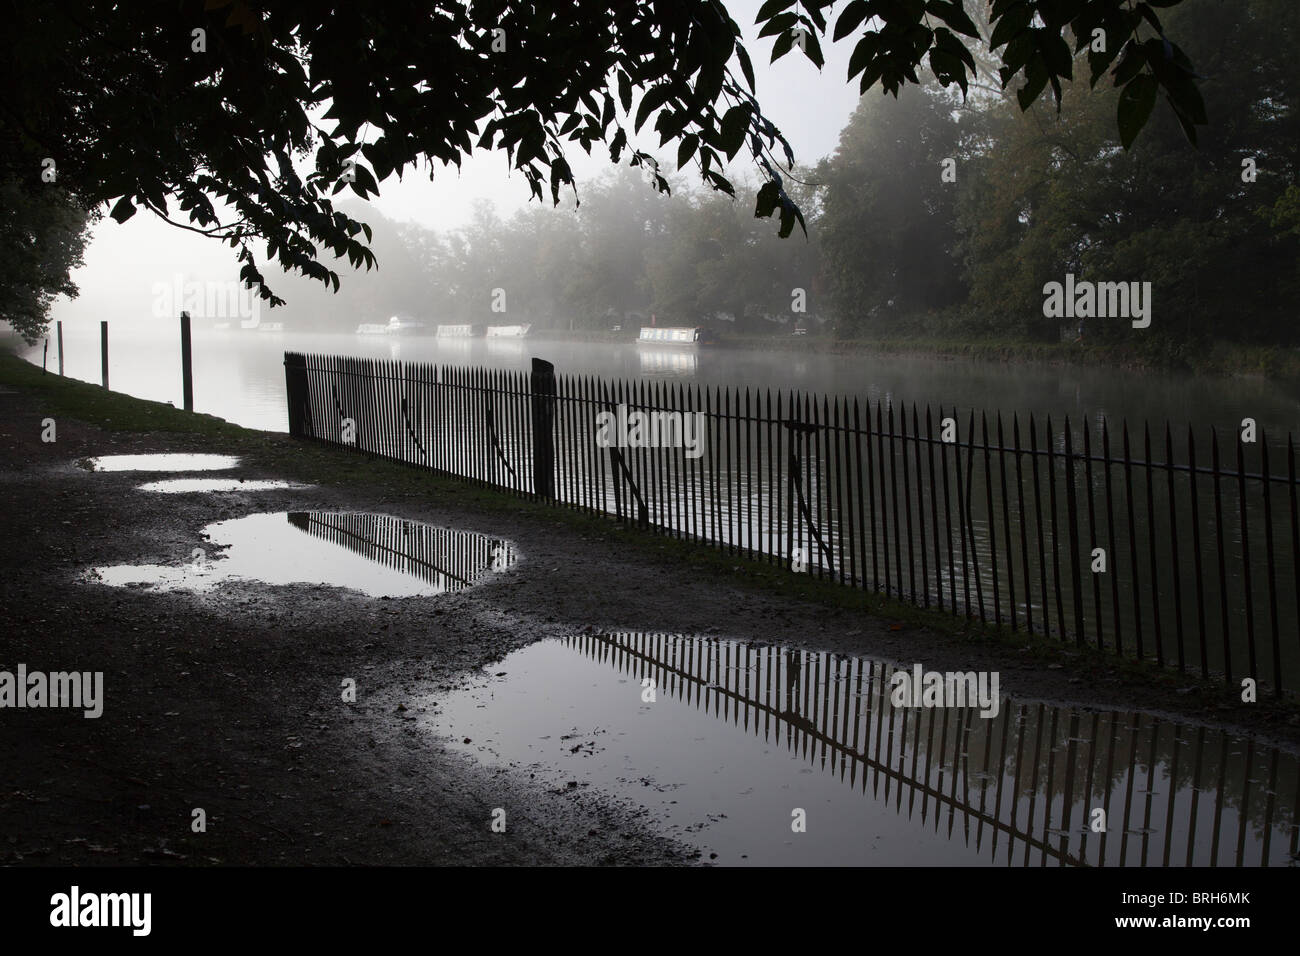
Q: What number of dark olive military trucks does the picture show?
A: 0